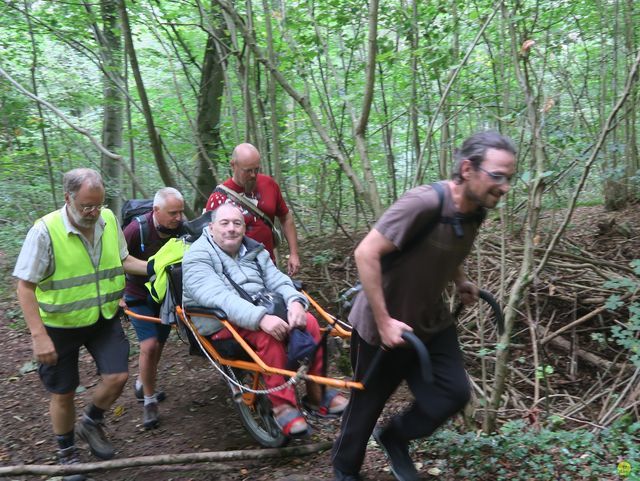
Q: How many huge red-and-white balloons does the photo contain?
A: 0